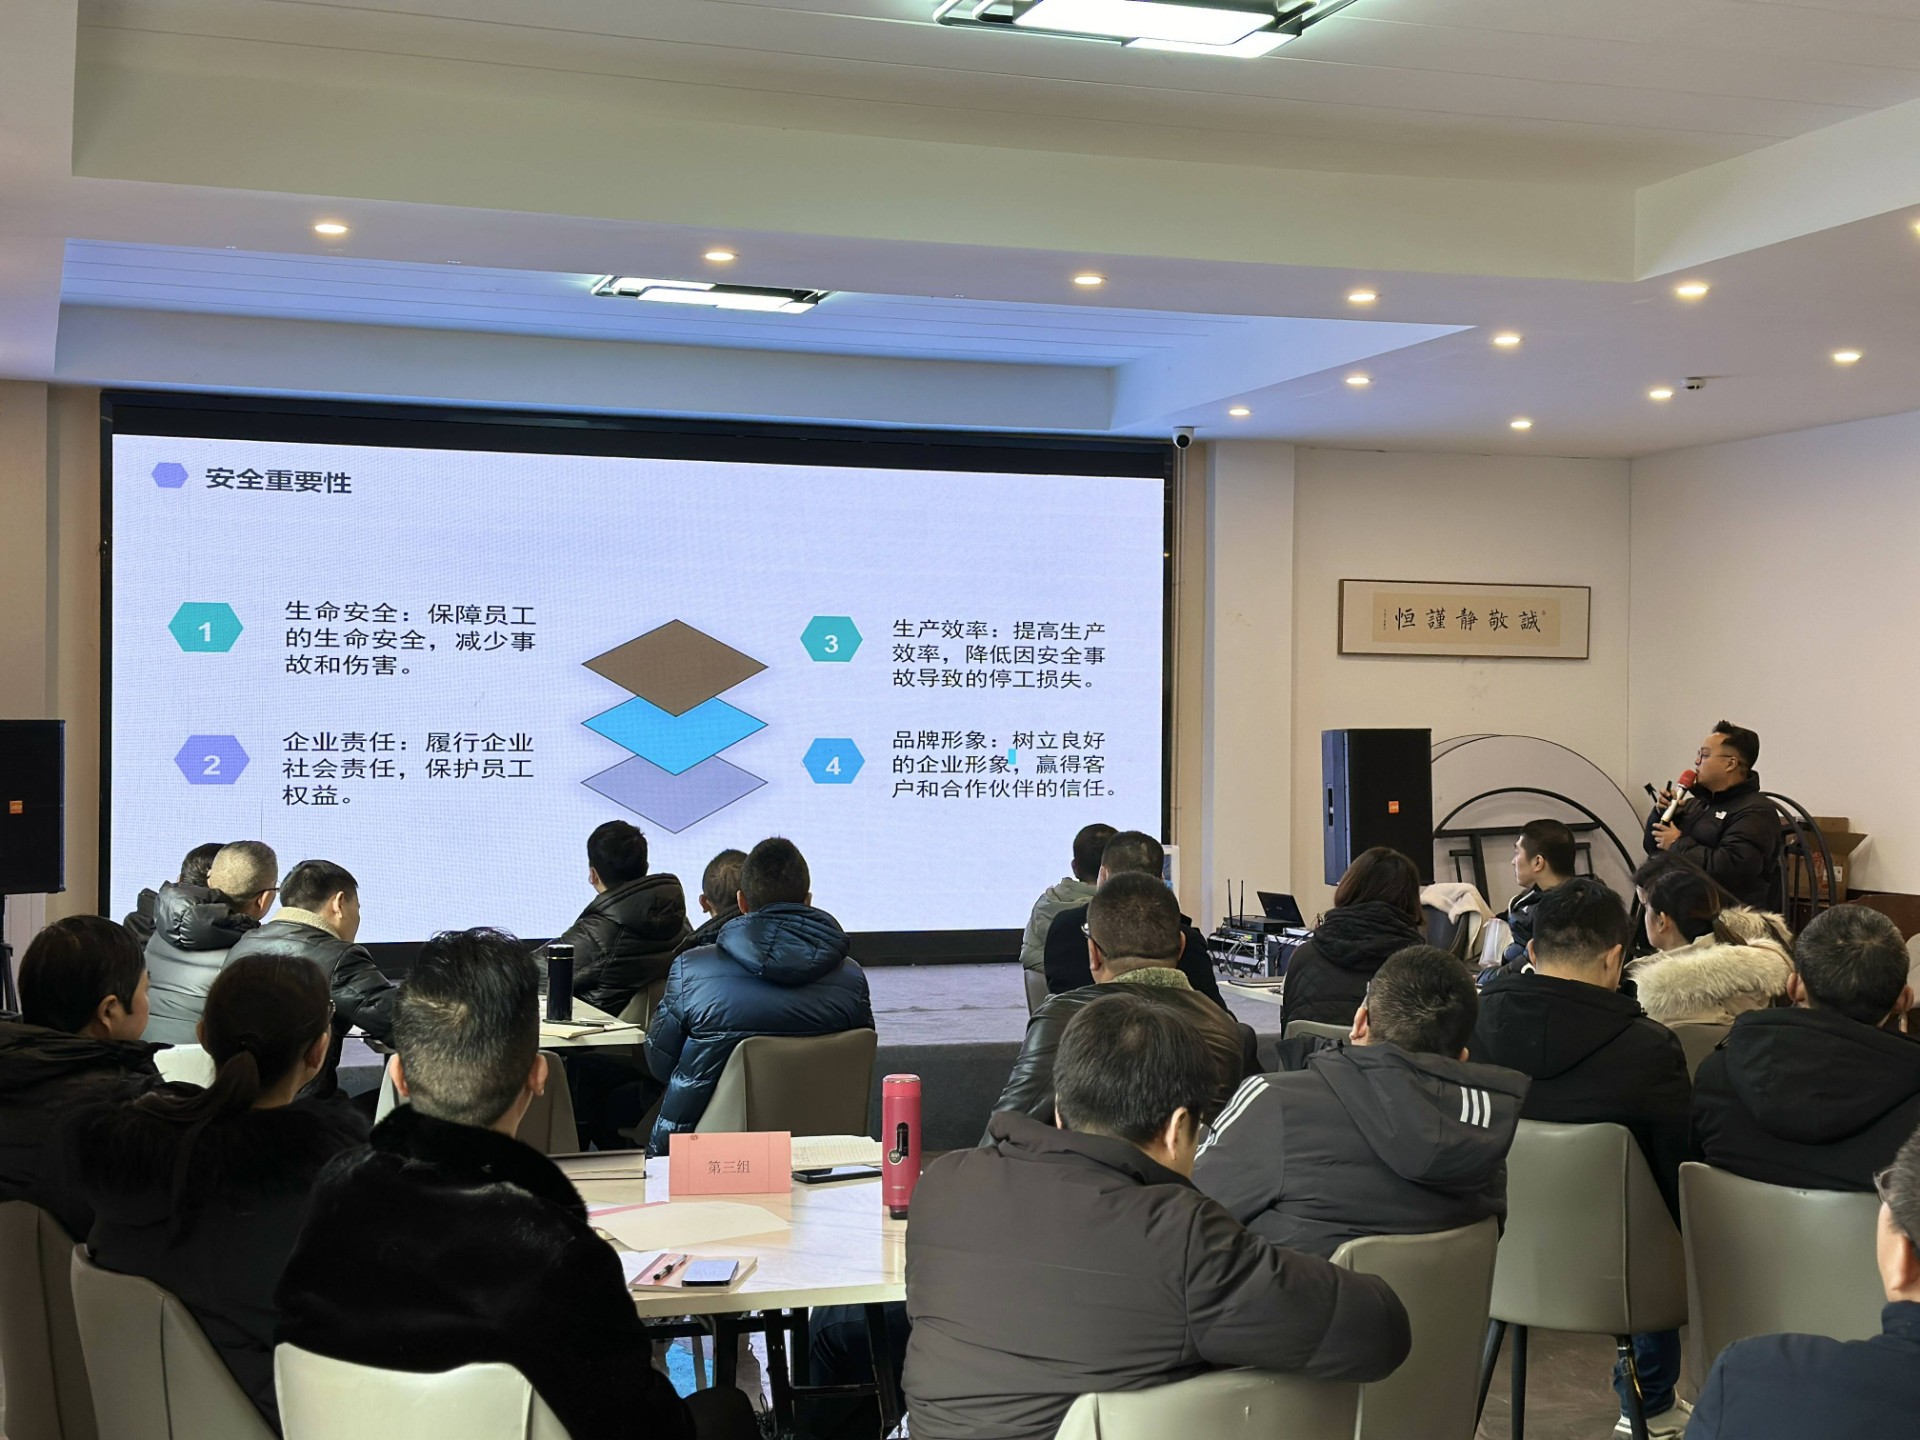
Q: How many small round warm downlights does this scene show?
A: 12